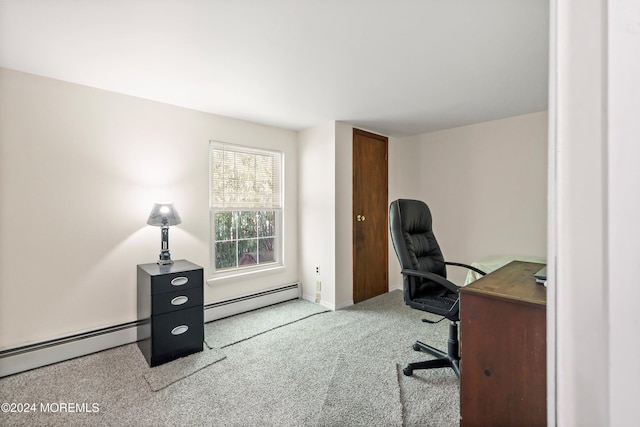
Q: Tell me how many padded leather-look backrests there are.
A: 1